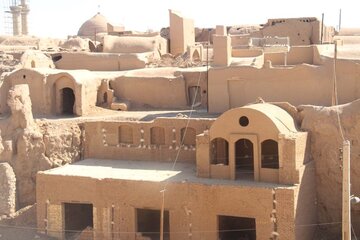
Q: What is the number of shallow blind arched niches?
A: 3